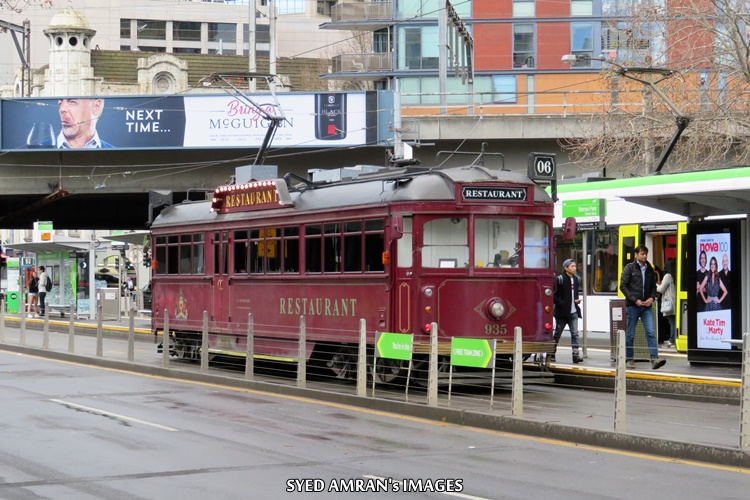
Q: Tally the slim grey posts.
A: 15